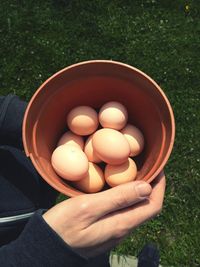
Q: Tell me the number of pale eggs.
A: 9